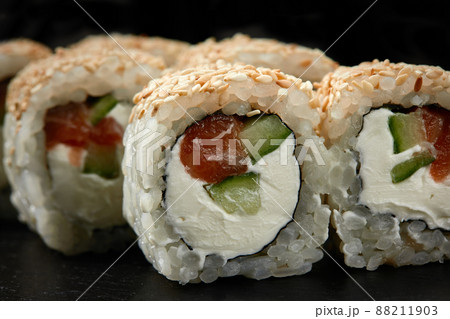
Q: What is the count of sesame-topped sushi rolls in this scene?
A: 6